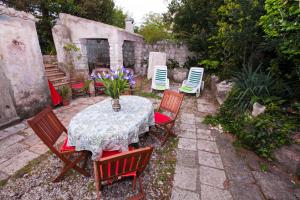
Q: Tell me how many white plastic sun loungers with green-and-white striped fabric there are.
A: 2